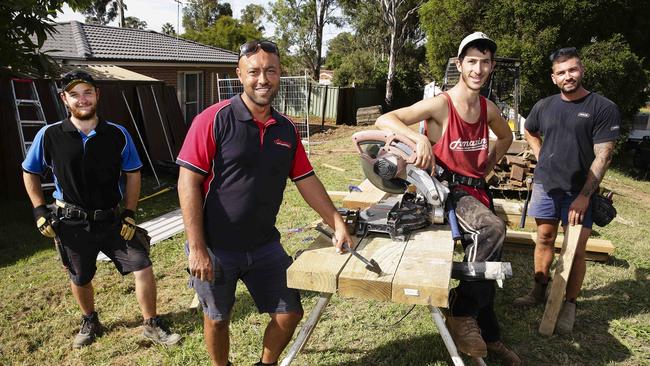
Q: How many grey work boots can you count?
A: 2